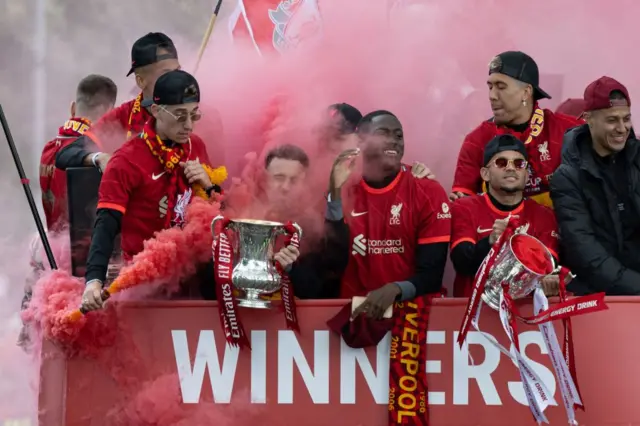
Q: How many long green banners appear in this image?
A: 0